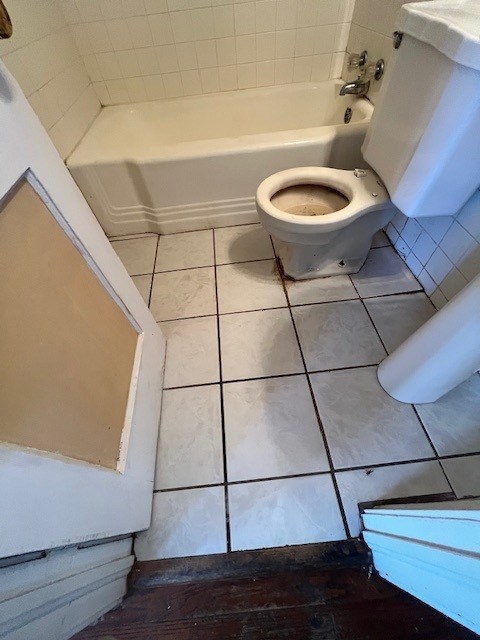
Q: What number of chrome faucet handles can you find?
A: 2